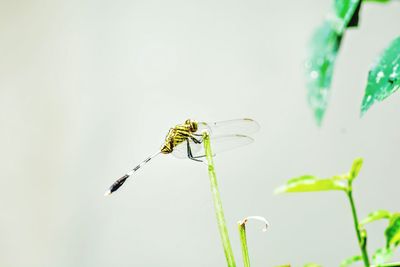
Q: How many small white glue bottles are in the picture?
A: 0